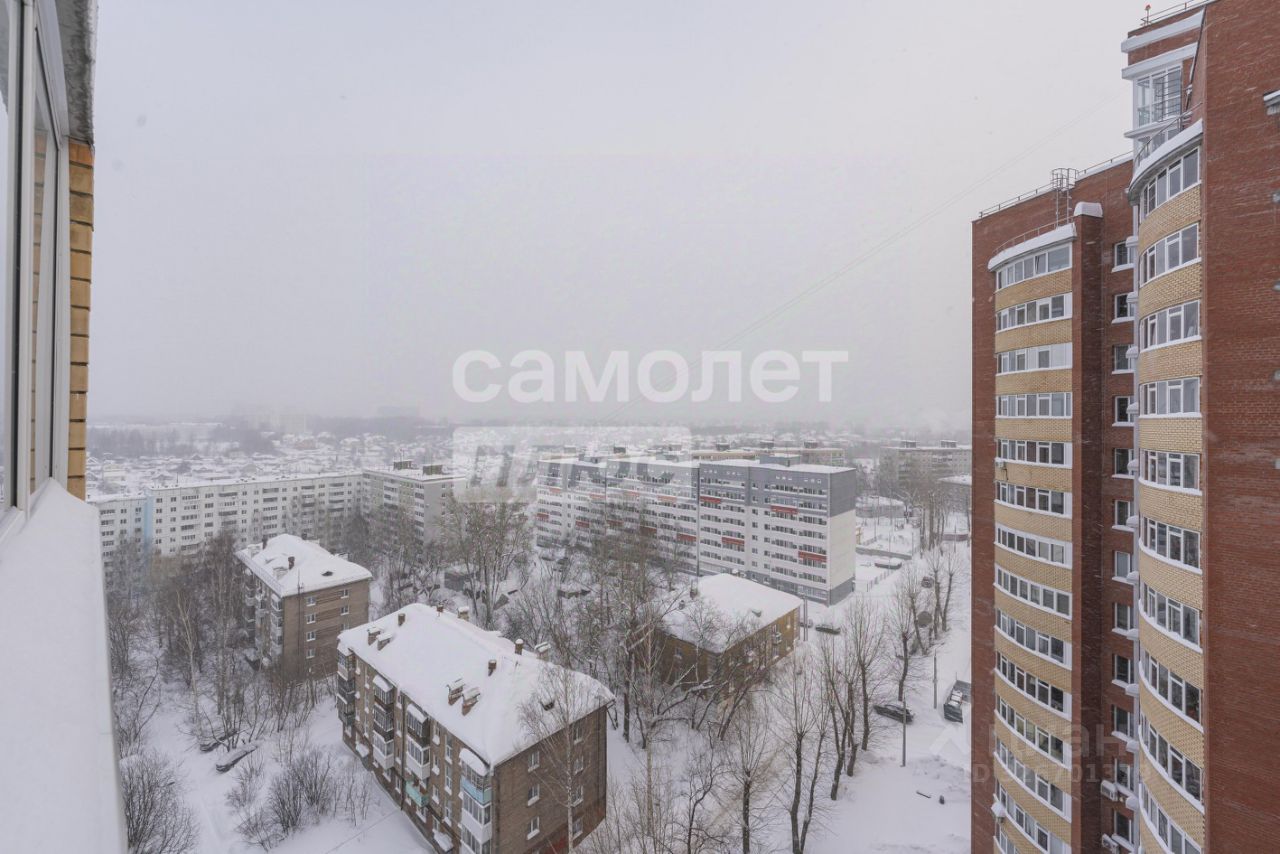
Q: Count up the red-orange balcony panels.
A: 13